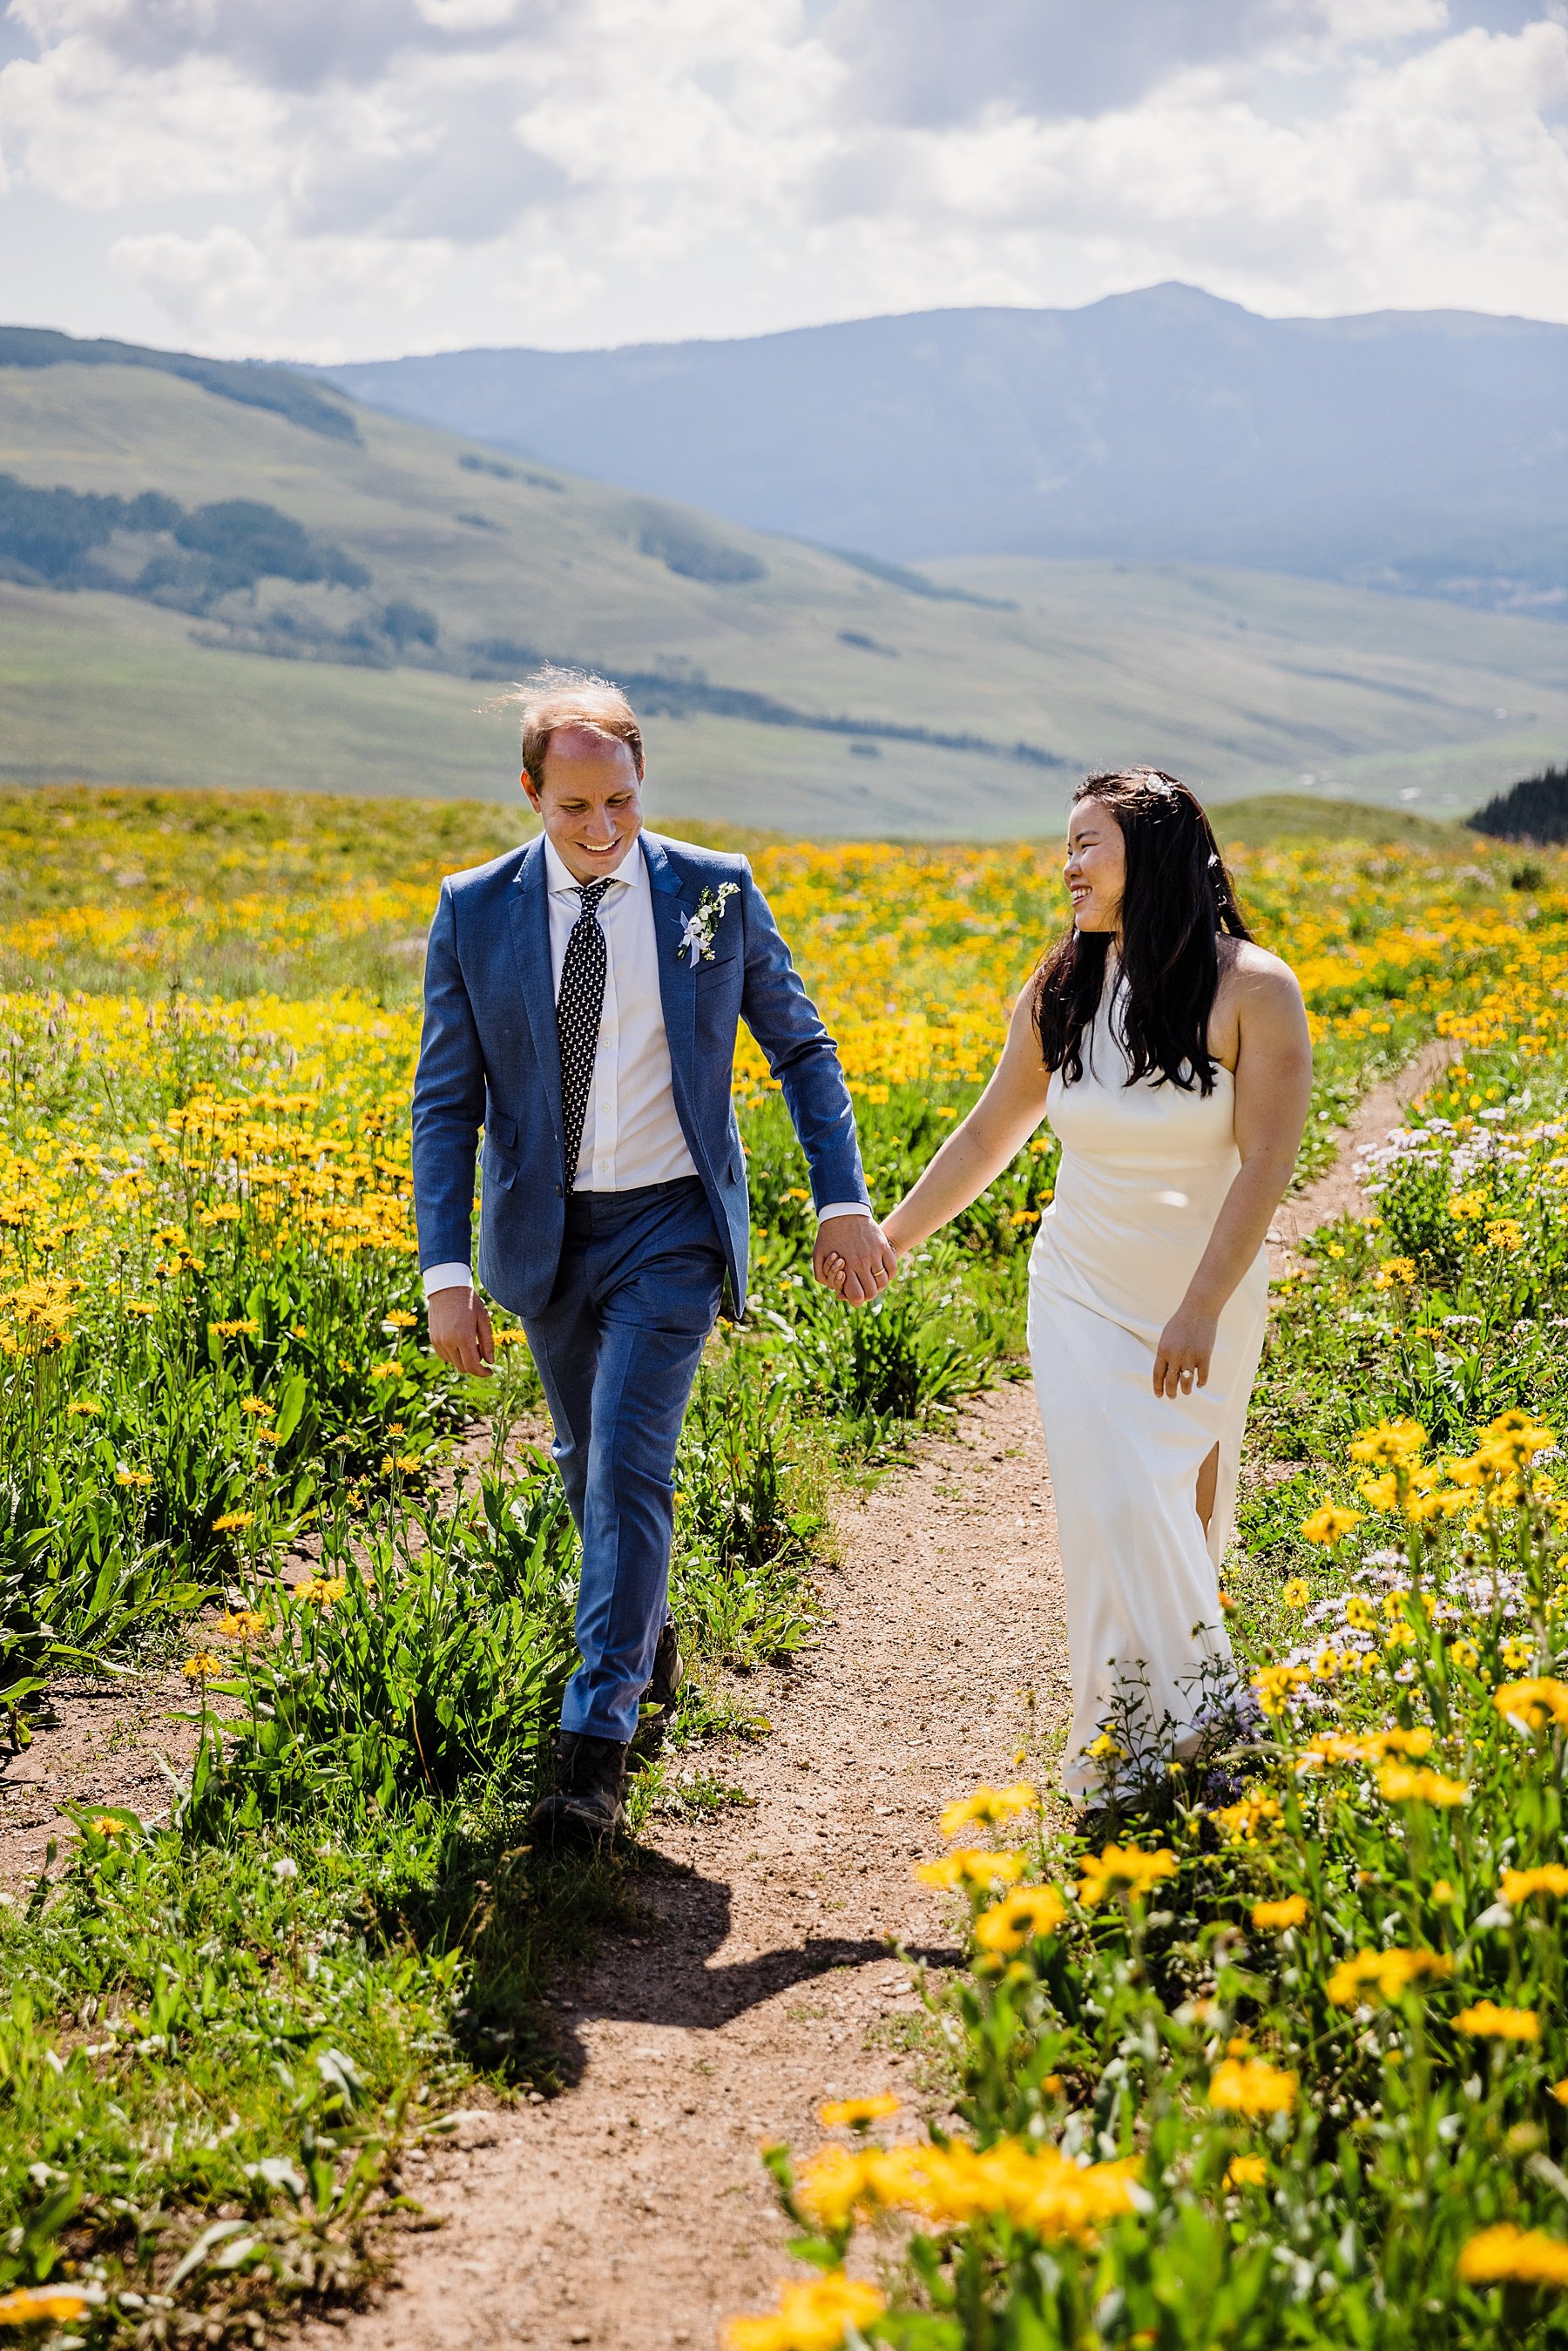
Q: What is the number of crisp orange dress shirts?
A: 0